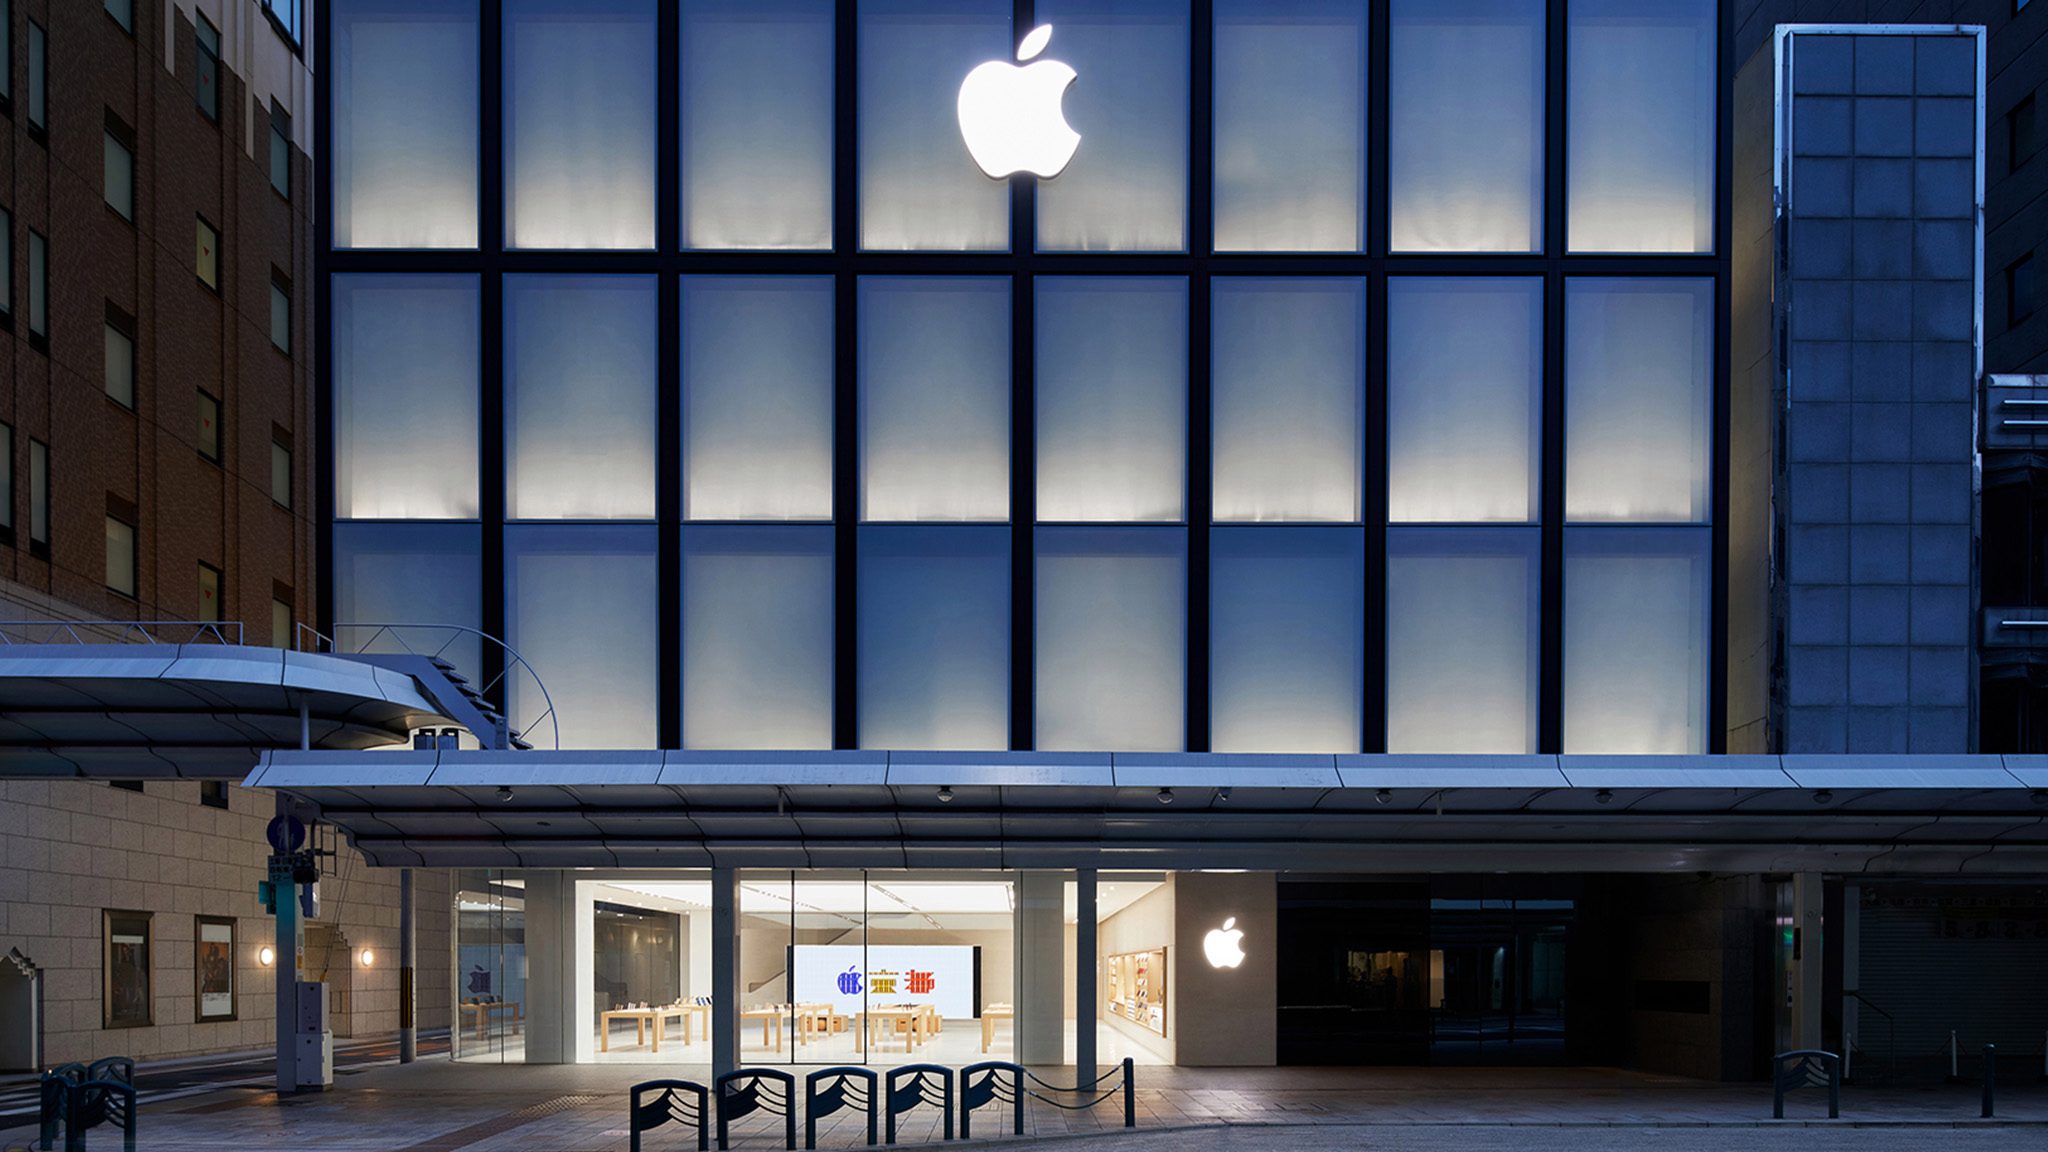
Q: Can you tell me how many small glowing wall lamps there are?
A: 2